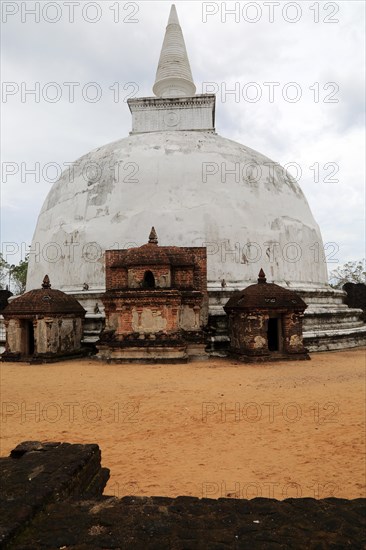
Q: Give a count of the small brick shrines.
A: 3